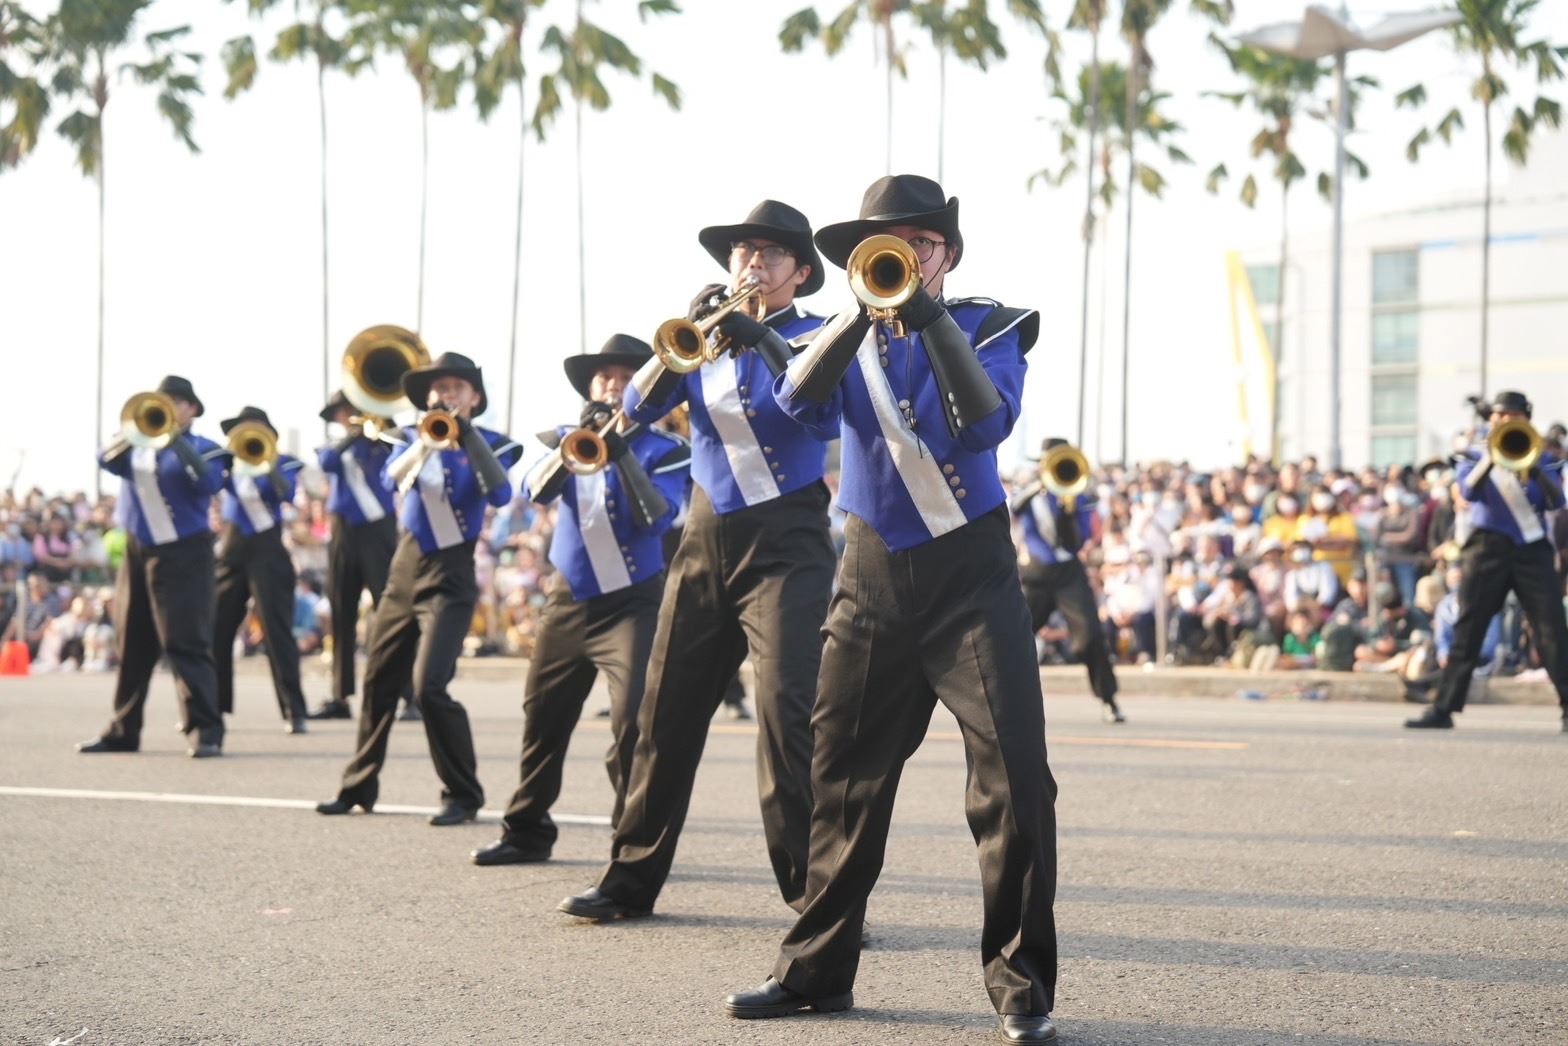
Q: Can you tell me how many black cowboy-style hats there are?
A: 9